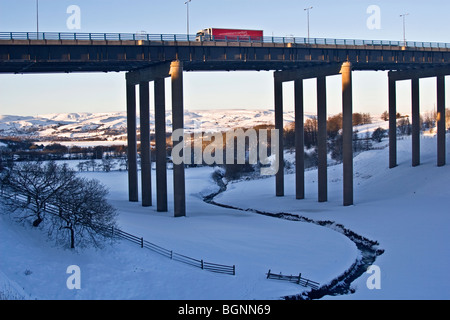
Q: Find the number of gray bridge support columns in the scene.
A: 11